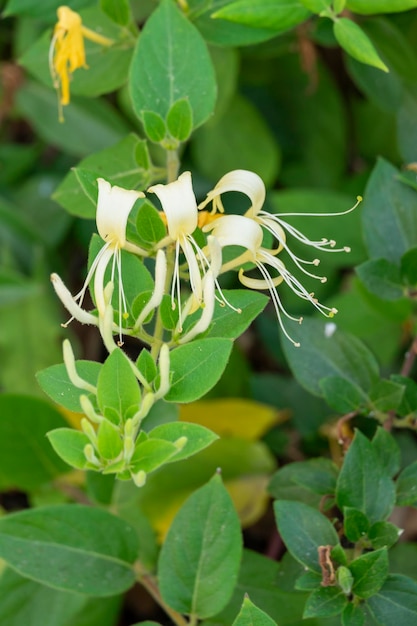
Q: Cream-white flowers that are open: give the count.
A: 4